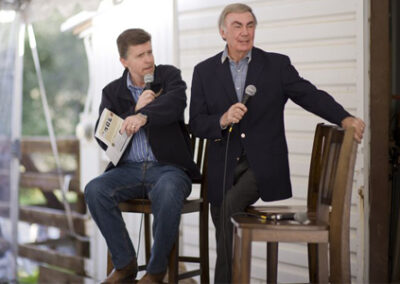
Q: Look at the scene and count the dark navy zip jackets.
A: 1